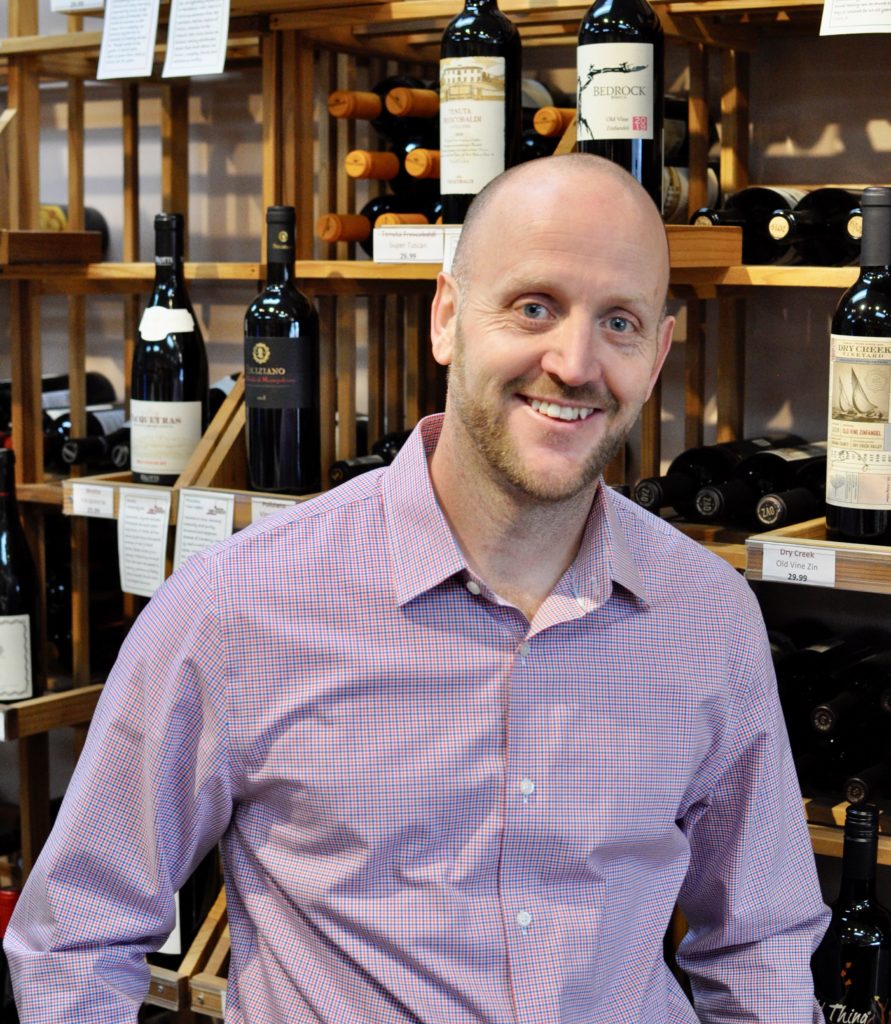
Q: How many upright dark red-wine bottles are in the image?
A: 7